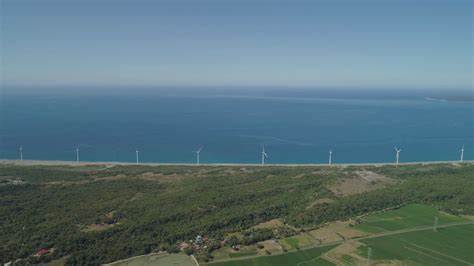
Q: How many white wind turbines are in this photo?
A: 8